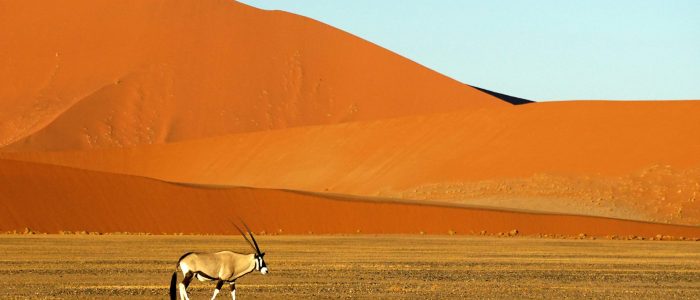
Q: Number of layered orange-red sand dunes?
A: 3